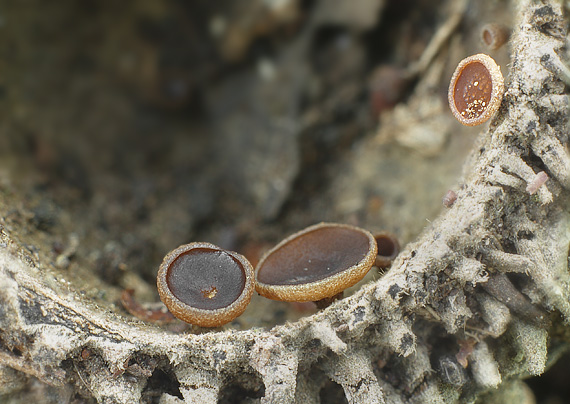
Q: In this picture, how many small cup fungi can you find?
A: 5